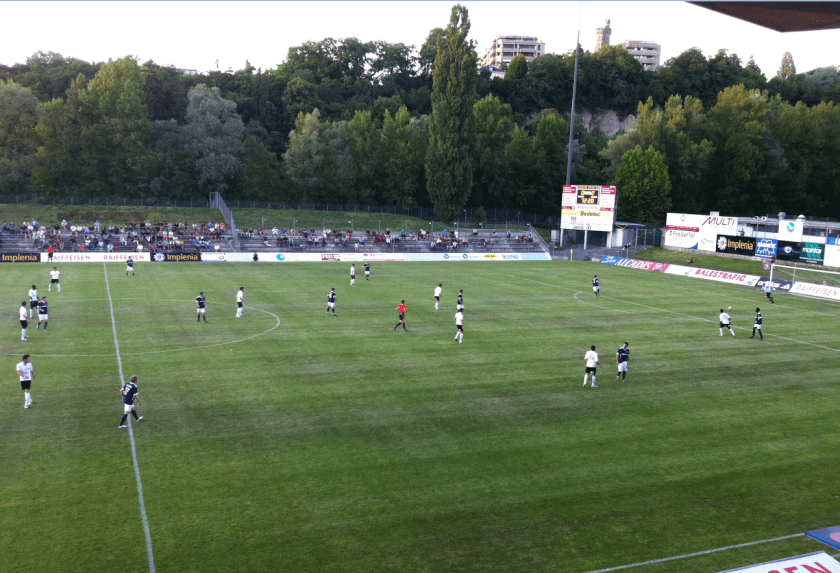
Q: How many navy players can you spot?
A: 10